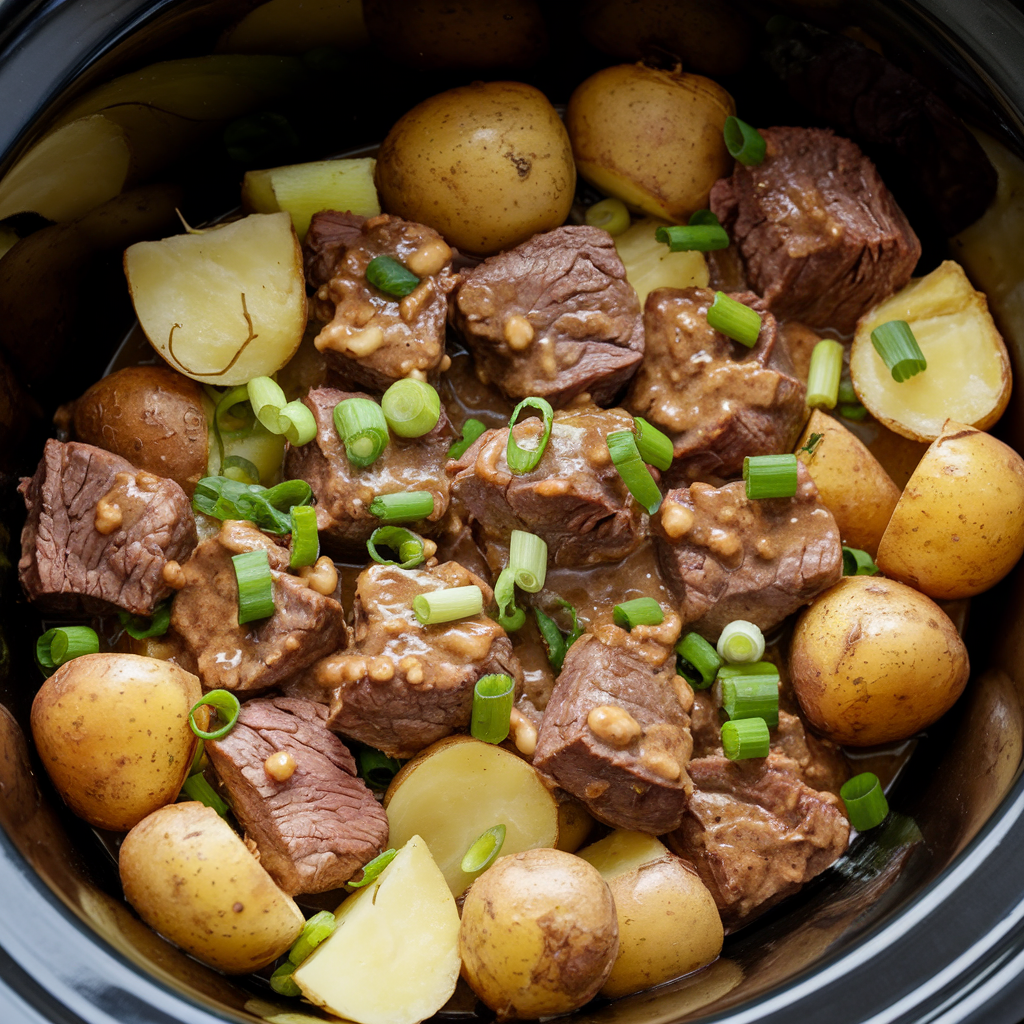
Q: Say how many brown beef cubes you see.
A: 13